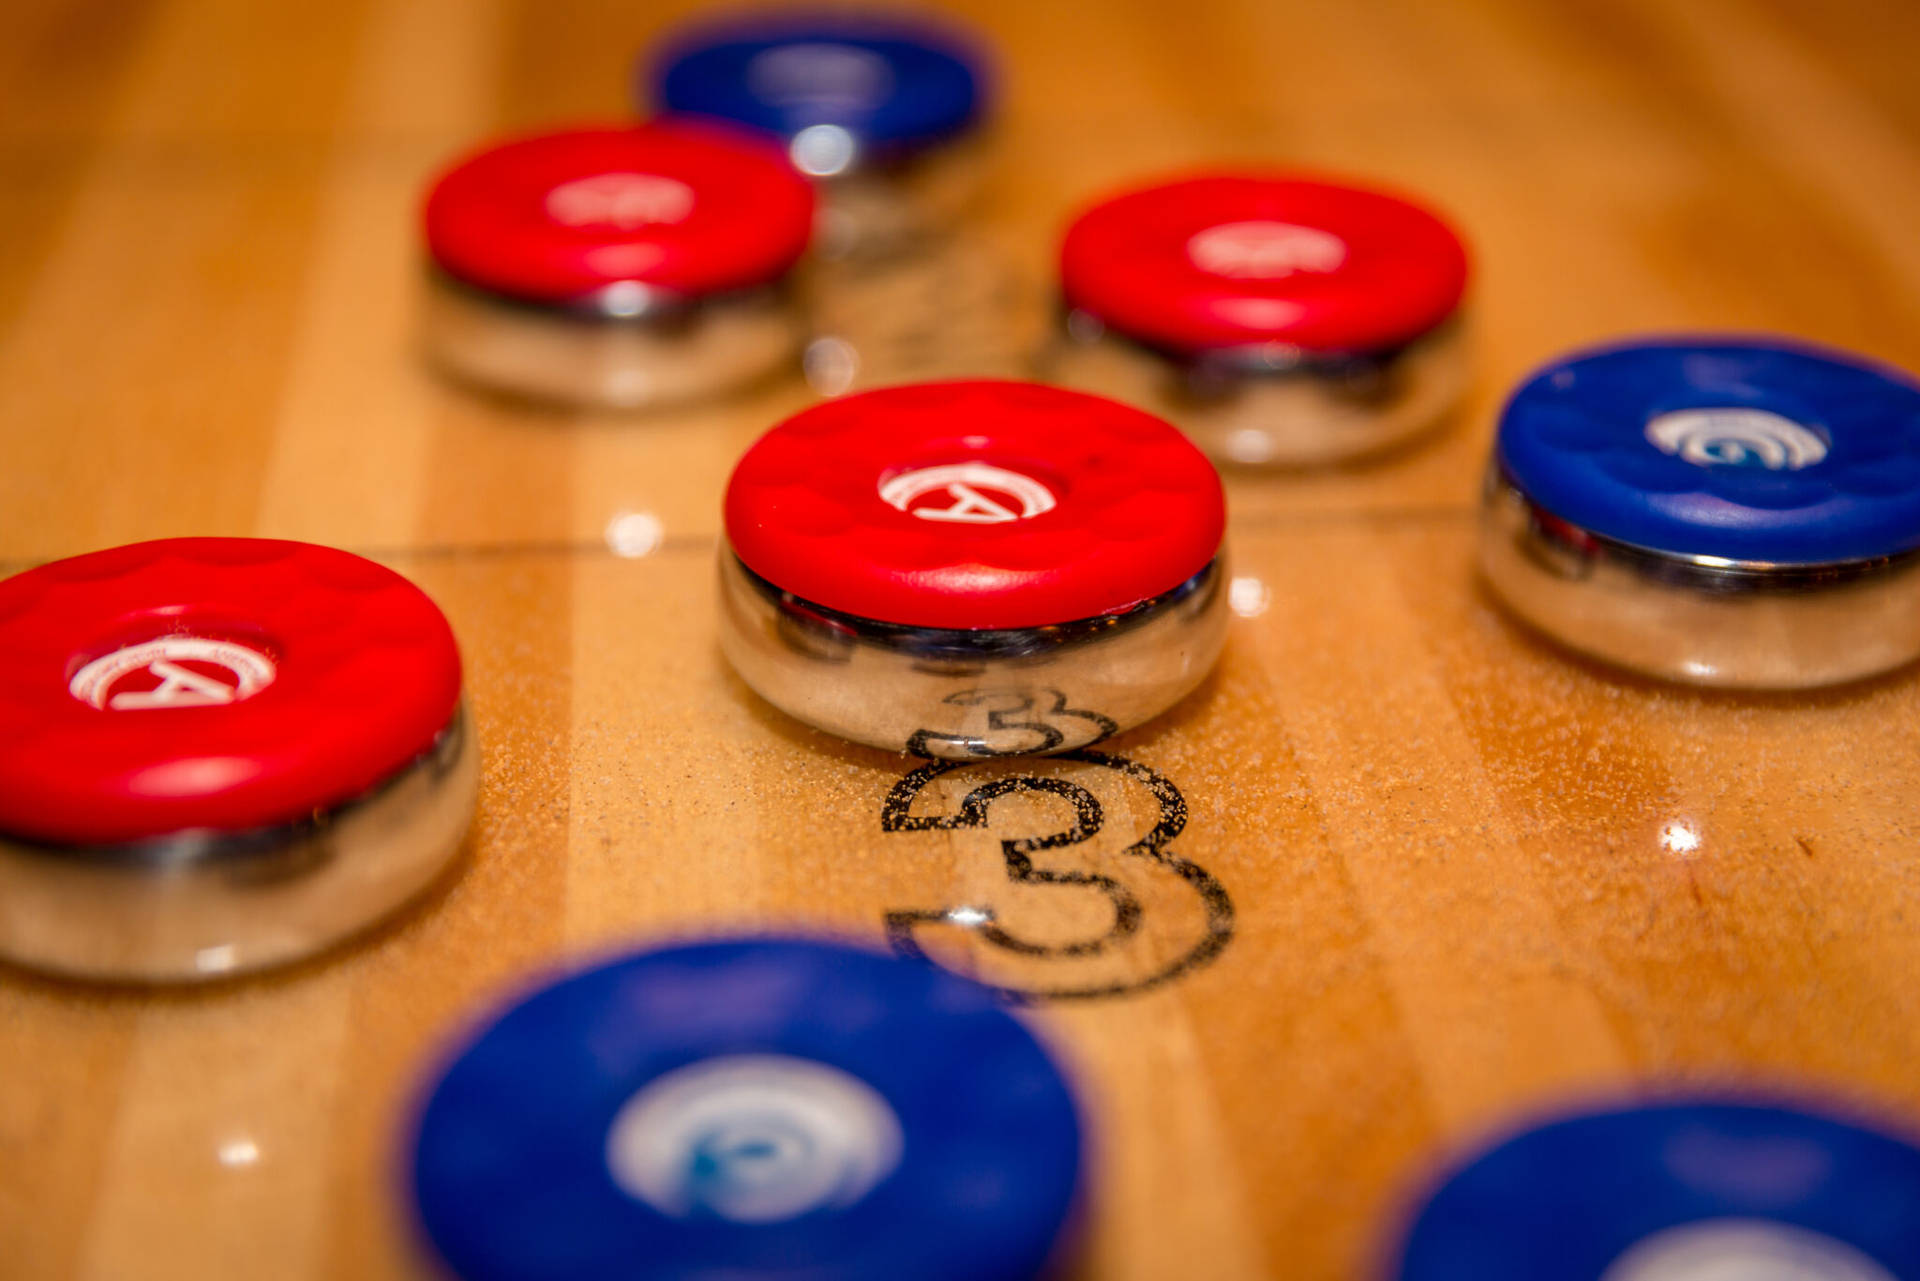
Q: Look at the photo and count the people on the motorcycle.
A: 0